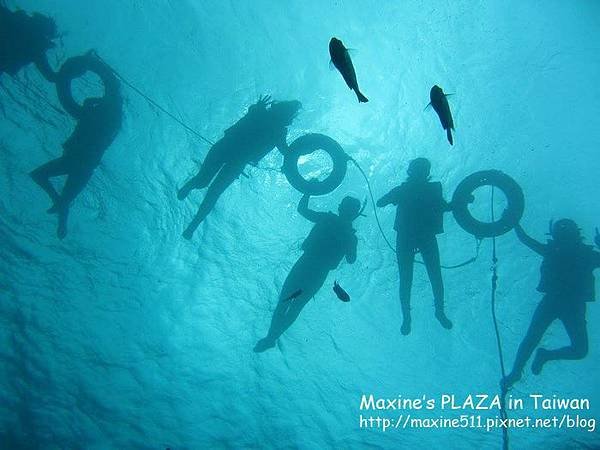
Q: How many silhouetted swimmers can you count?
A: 6